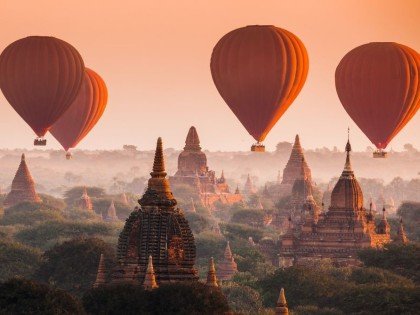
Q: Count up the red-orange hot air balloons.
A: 4